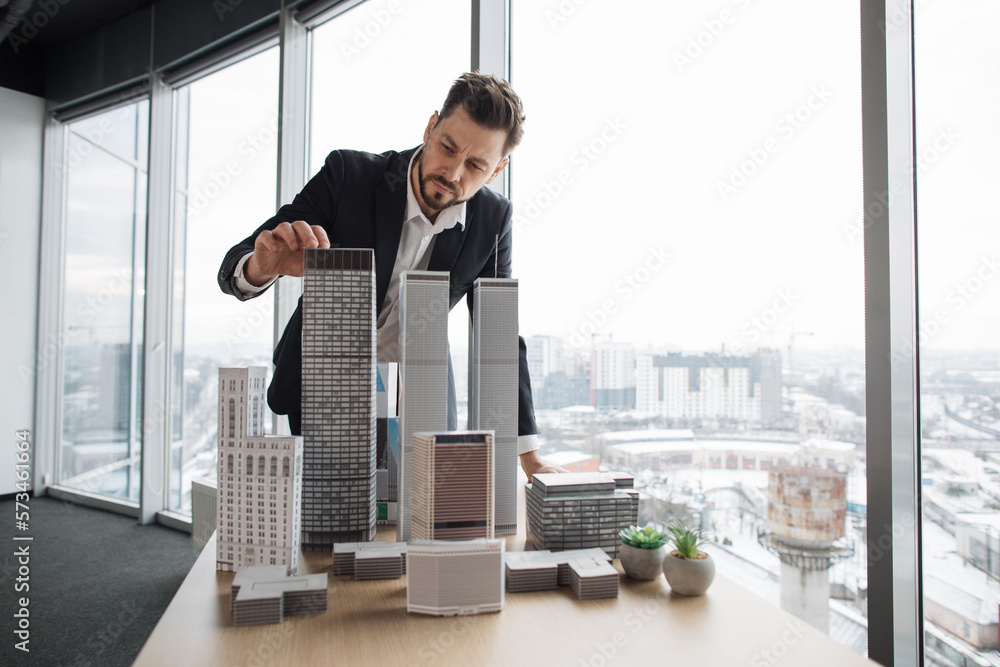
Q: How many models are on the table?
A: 11